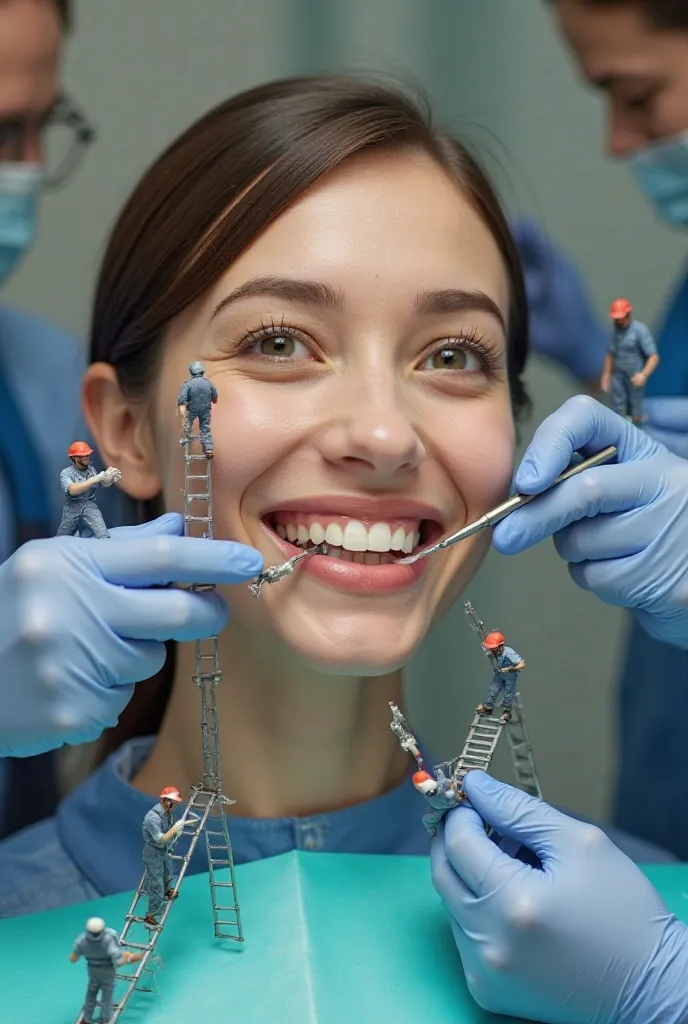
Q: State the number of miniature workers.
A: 7